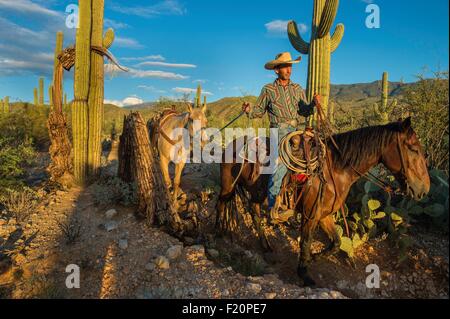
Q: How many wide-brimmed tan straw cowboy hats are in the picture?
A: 1